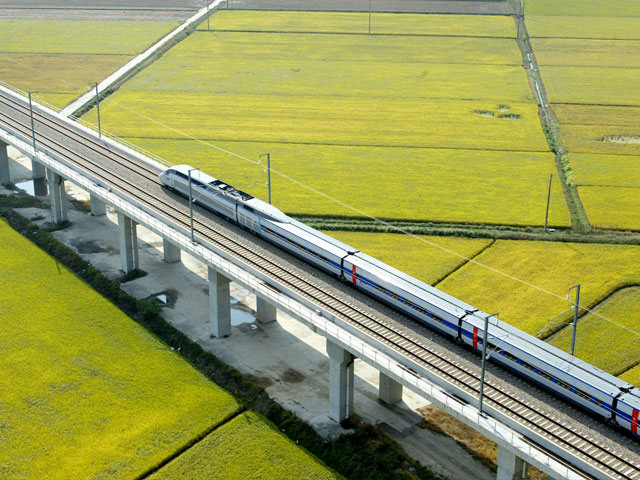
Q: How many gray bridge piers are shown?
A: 11